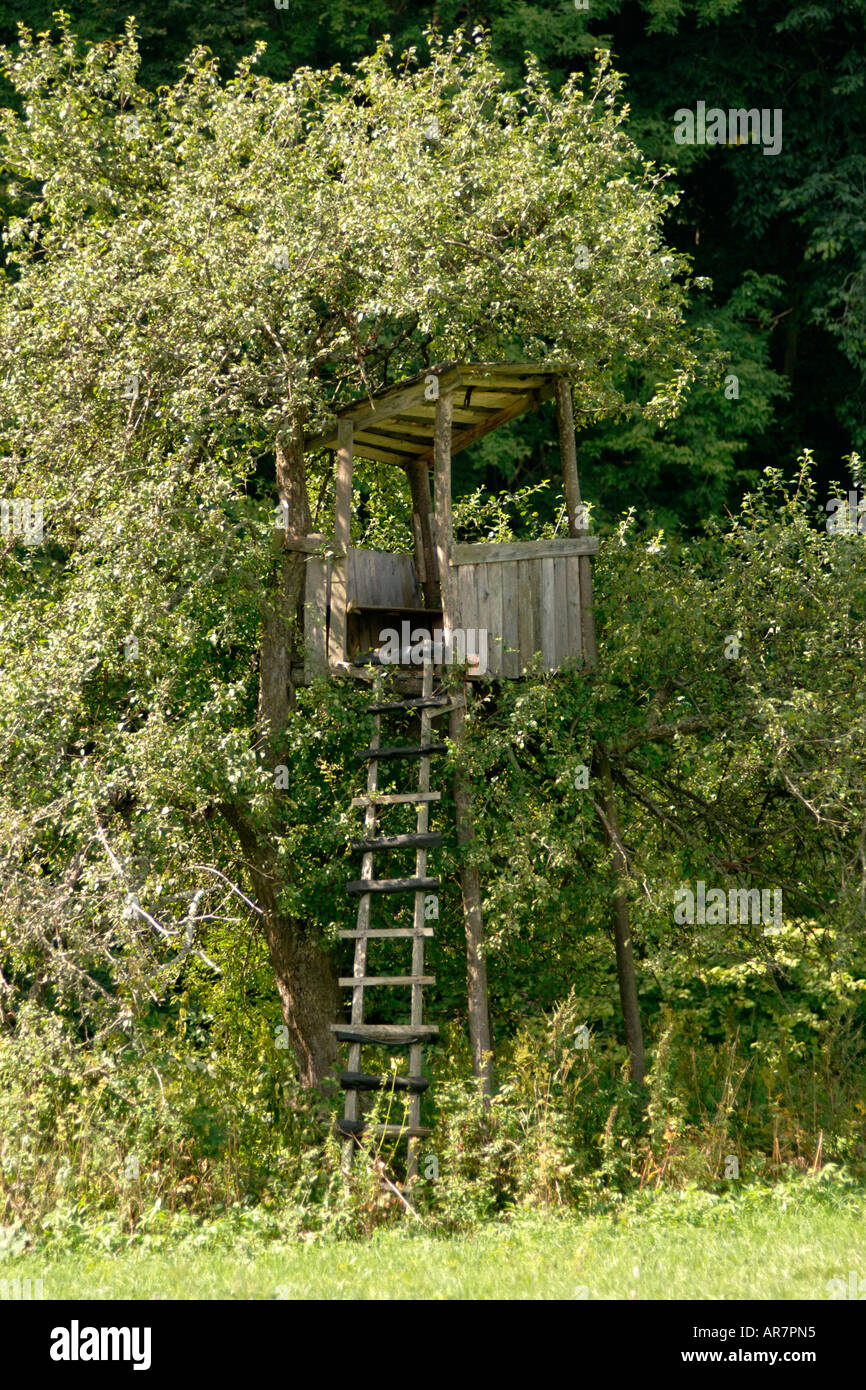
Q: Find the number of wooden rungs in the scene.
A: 11